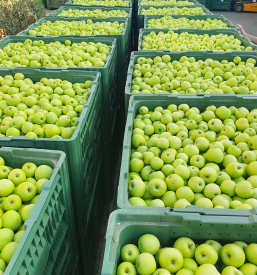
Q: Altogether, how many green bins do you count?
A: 13